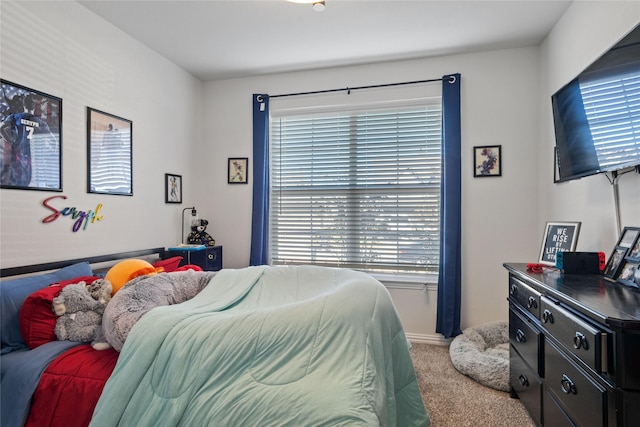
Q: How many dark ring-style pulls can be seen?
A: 7